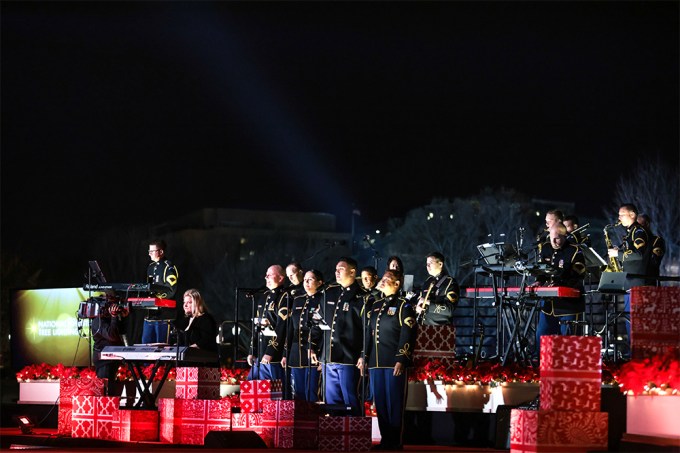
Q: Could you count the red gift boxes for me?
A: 13